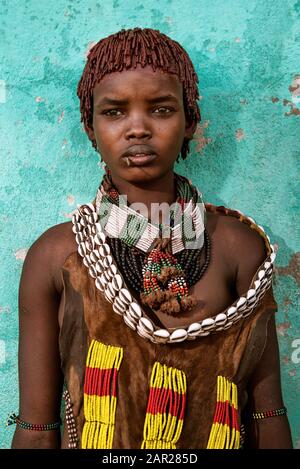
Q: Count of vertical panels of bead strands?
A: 3